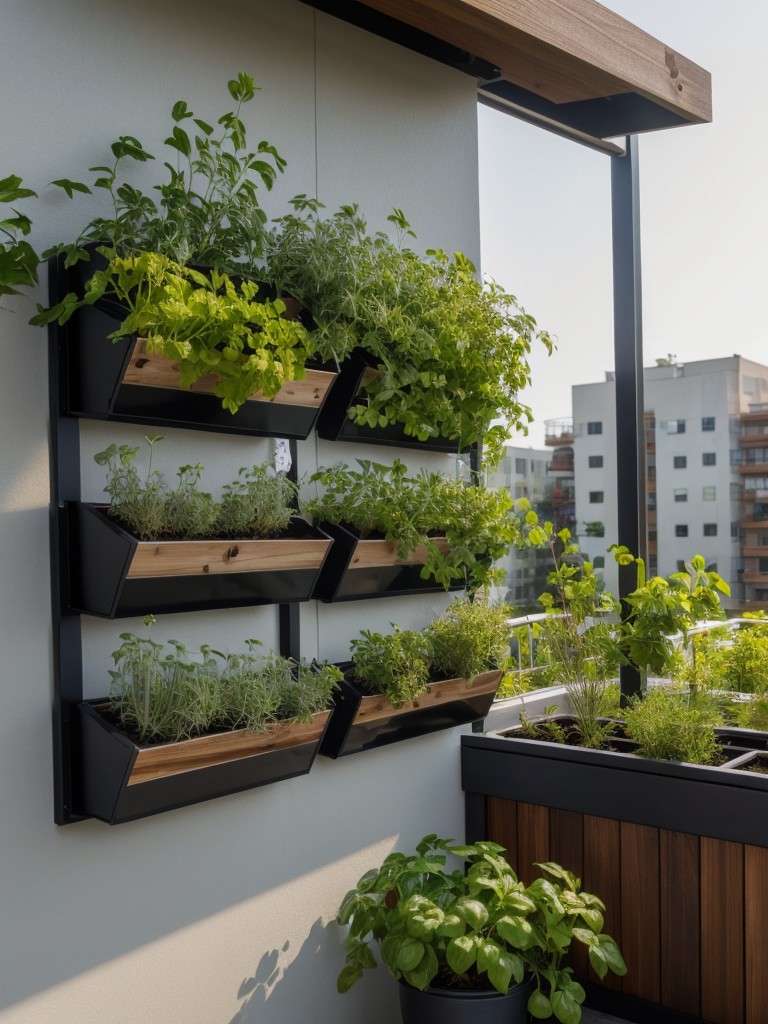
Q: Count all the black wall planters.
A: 6